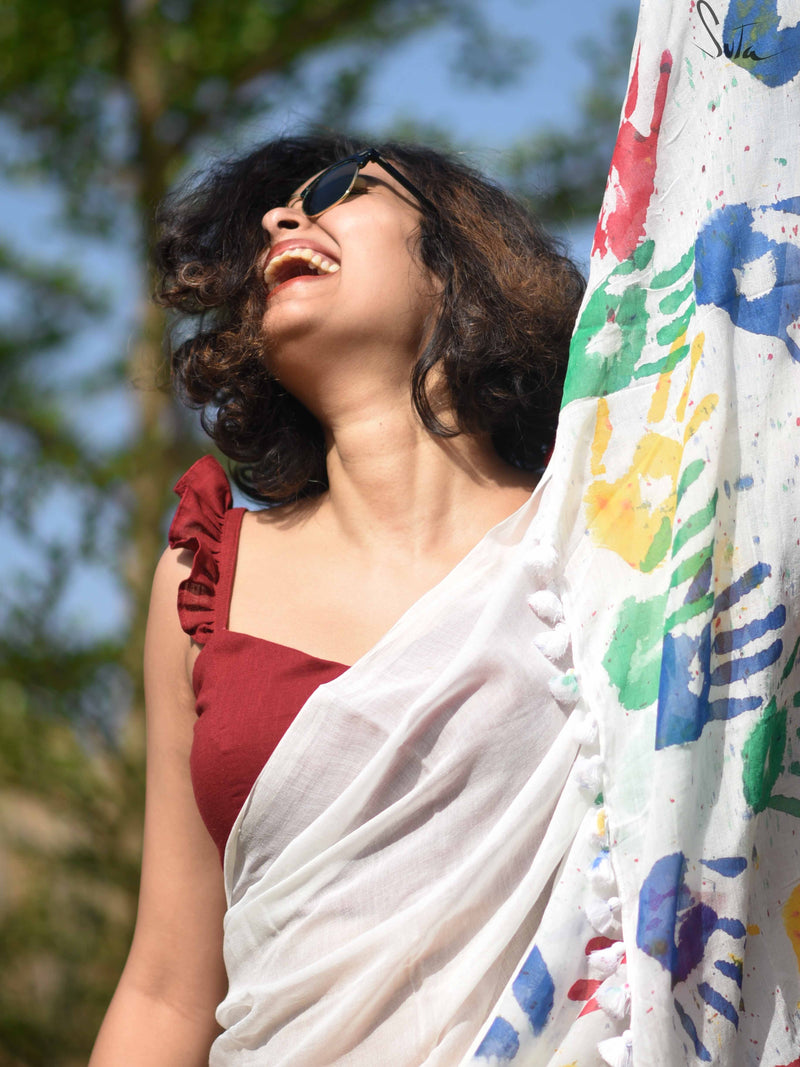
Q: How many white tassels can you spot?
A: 12